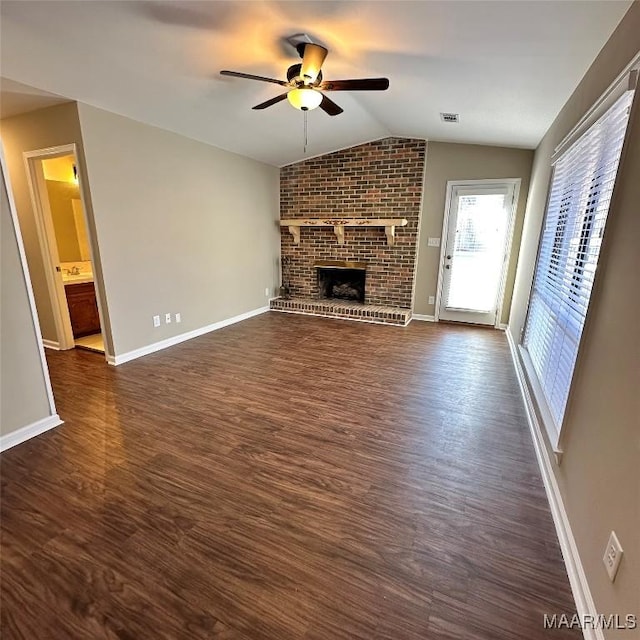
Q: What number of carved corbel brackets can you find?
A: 3